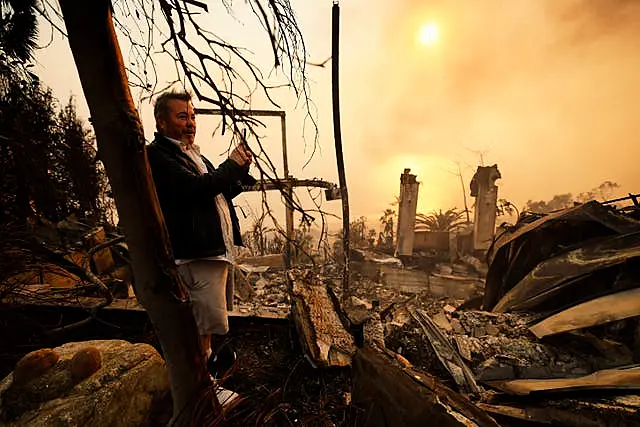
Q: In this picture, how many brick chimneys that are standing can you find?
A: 2